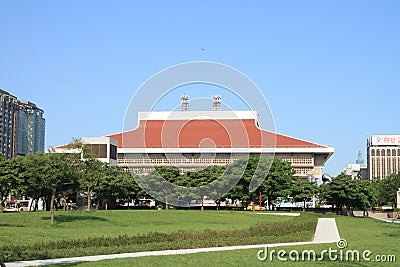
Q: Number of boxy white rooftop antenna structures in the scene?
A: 2